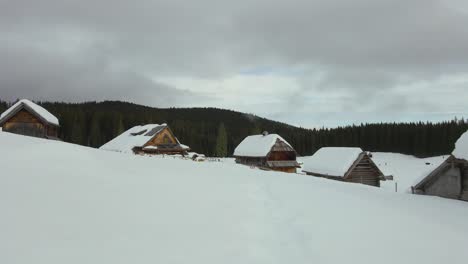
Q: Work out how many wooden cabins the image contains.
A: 5